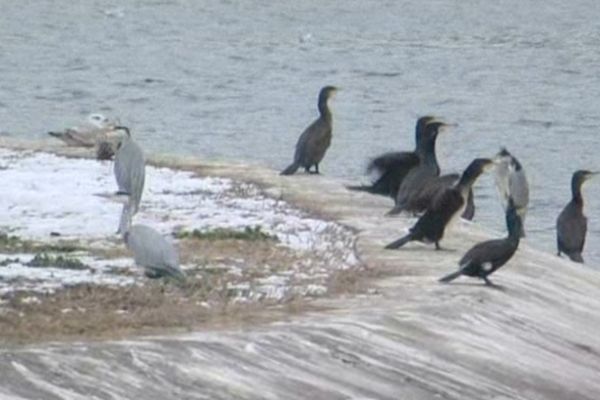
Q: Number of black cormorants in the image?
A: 6